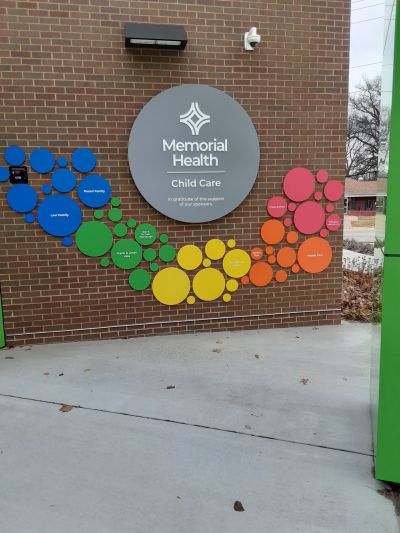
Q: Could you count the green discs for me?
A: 14